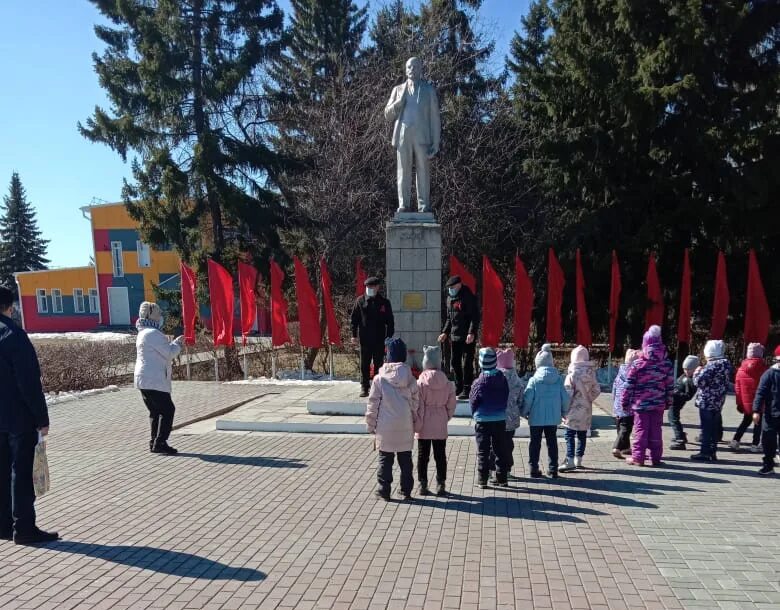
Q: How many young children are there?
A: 12